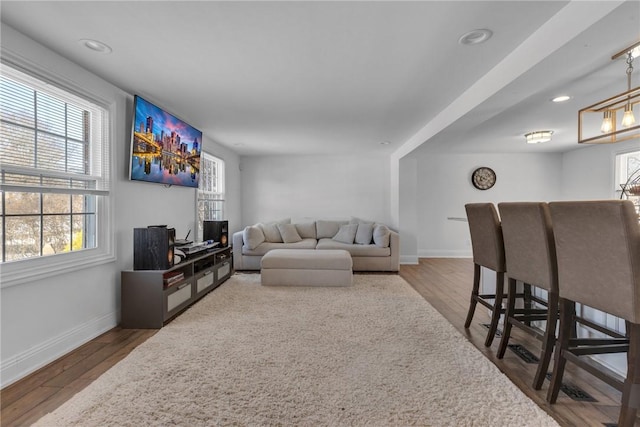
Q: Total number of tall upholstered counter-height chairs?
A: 3